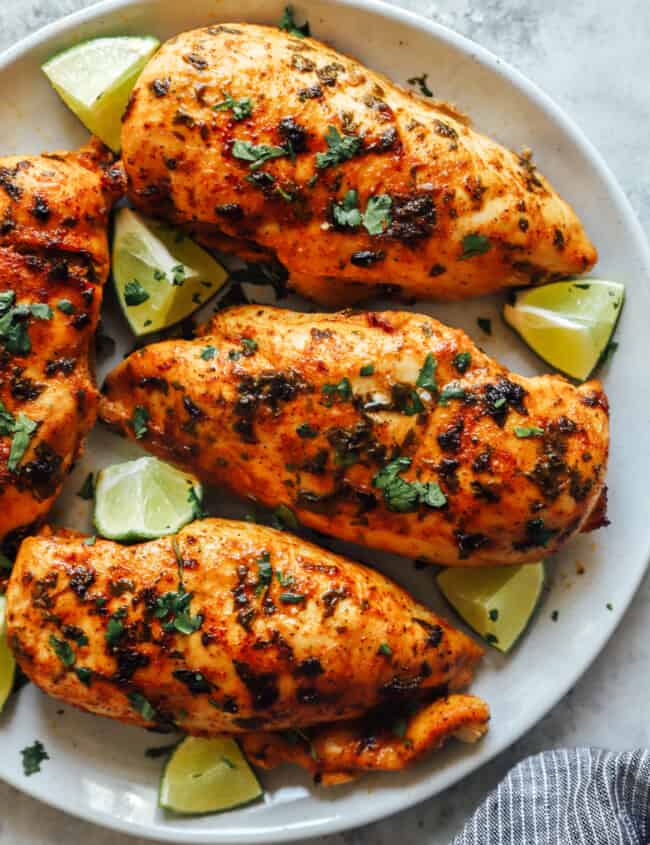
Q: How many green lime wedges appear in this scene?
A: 7